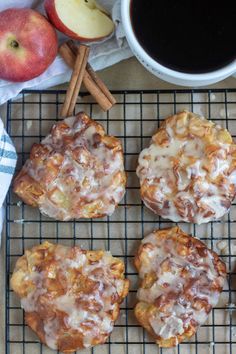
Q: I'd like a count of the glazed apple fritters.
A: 4